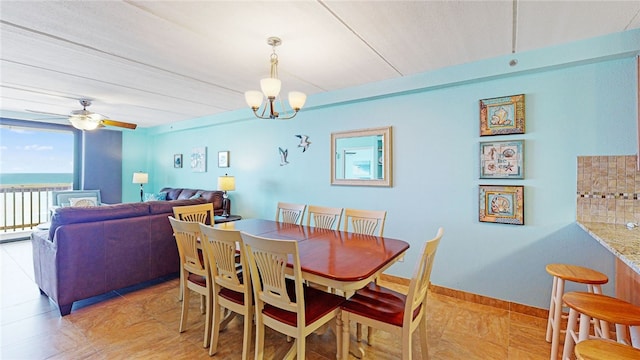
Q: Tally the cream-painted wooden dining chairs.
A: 8